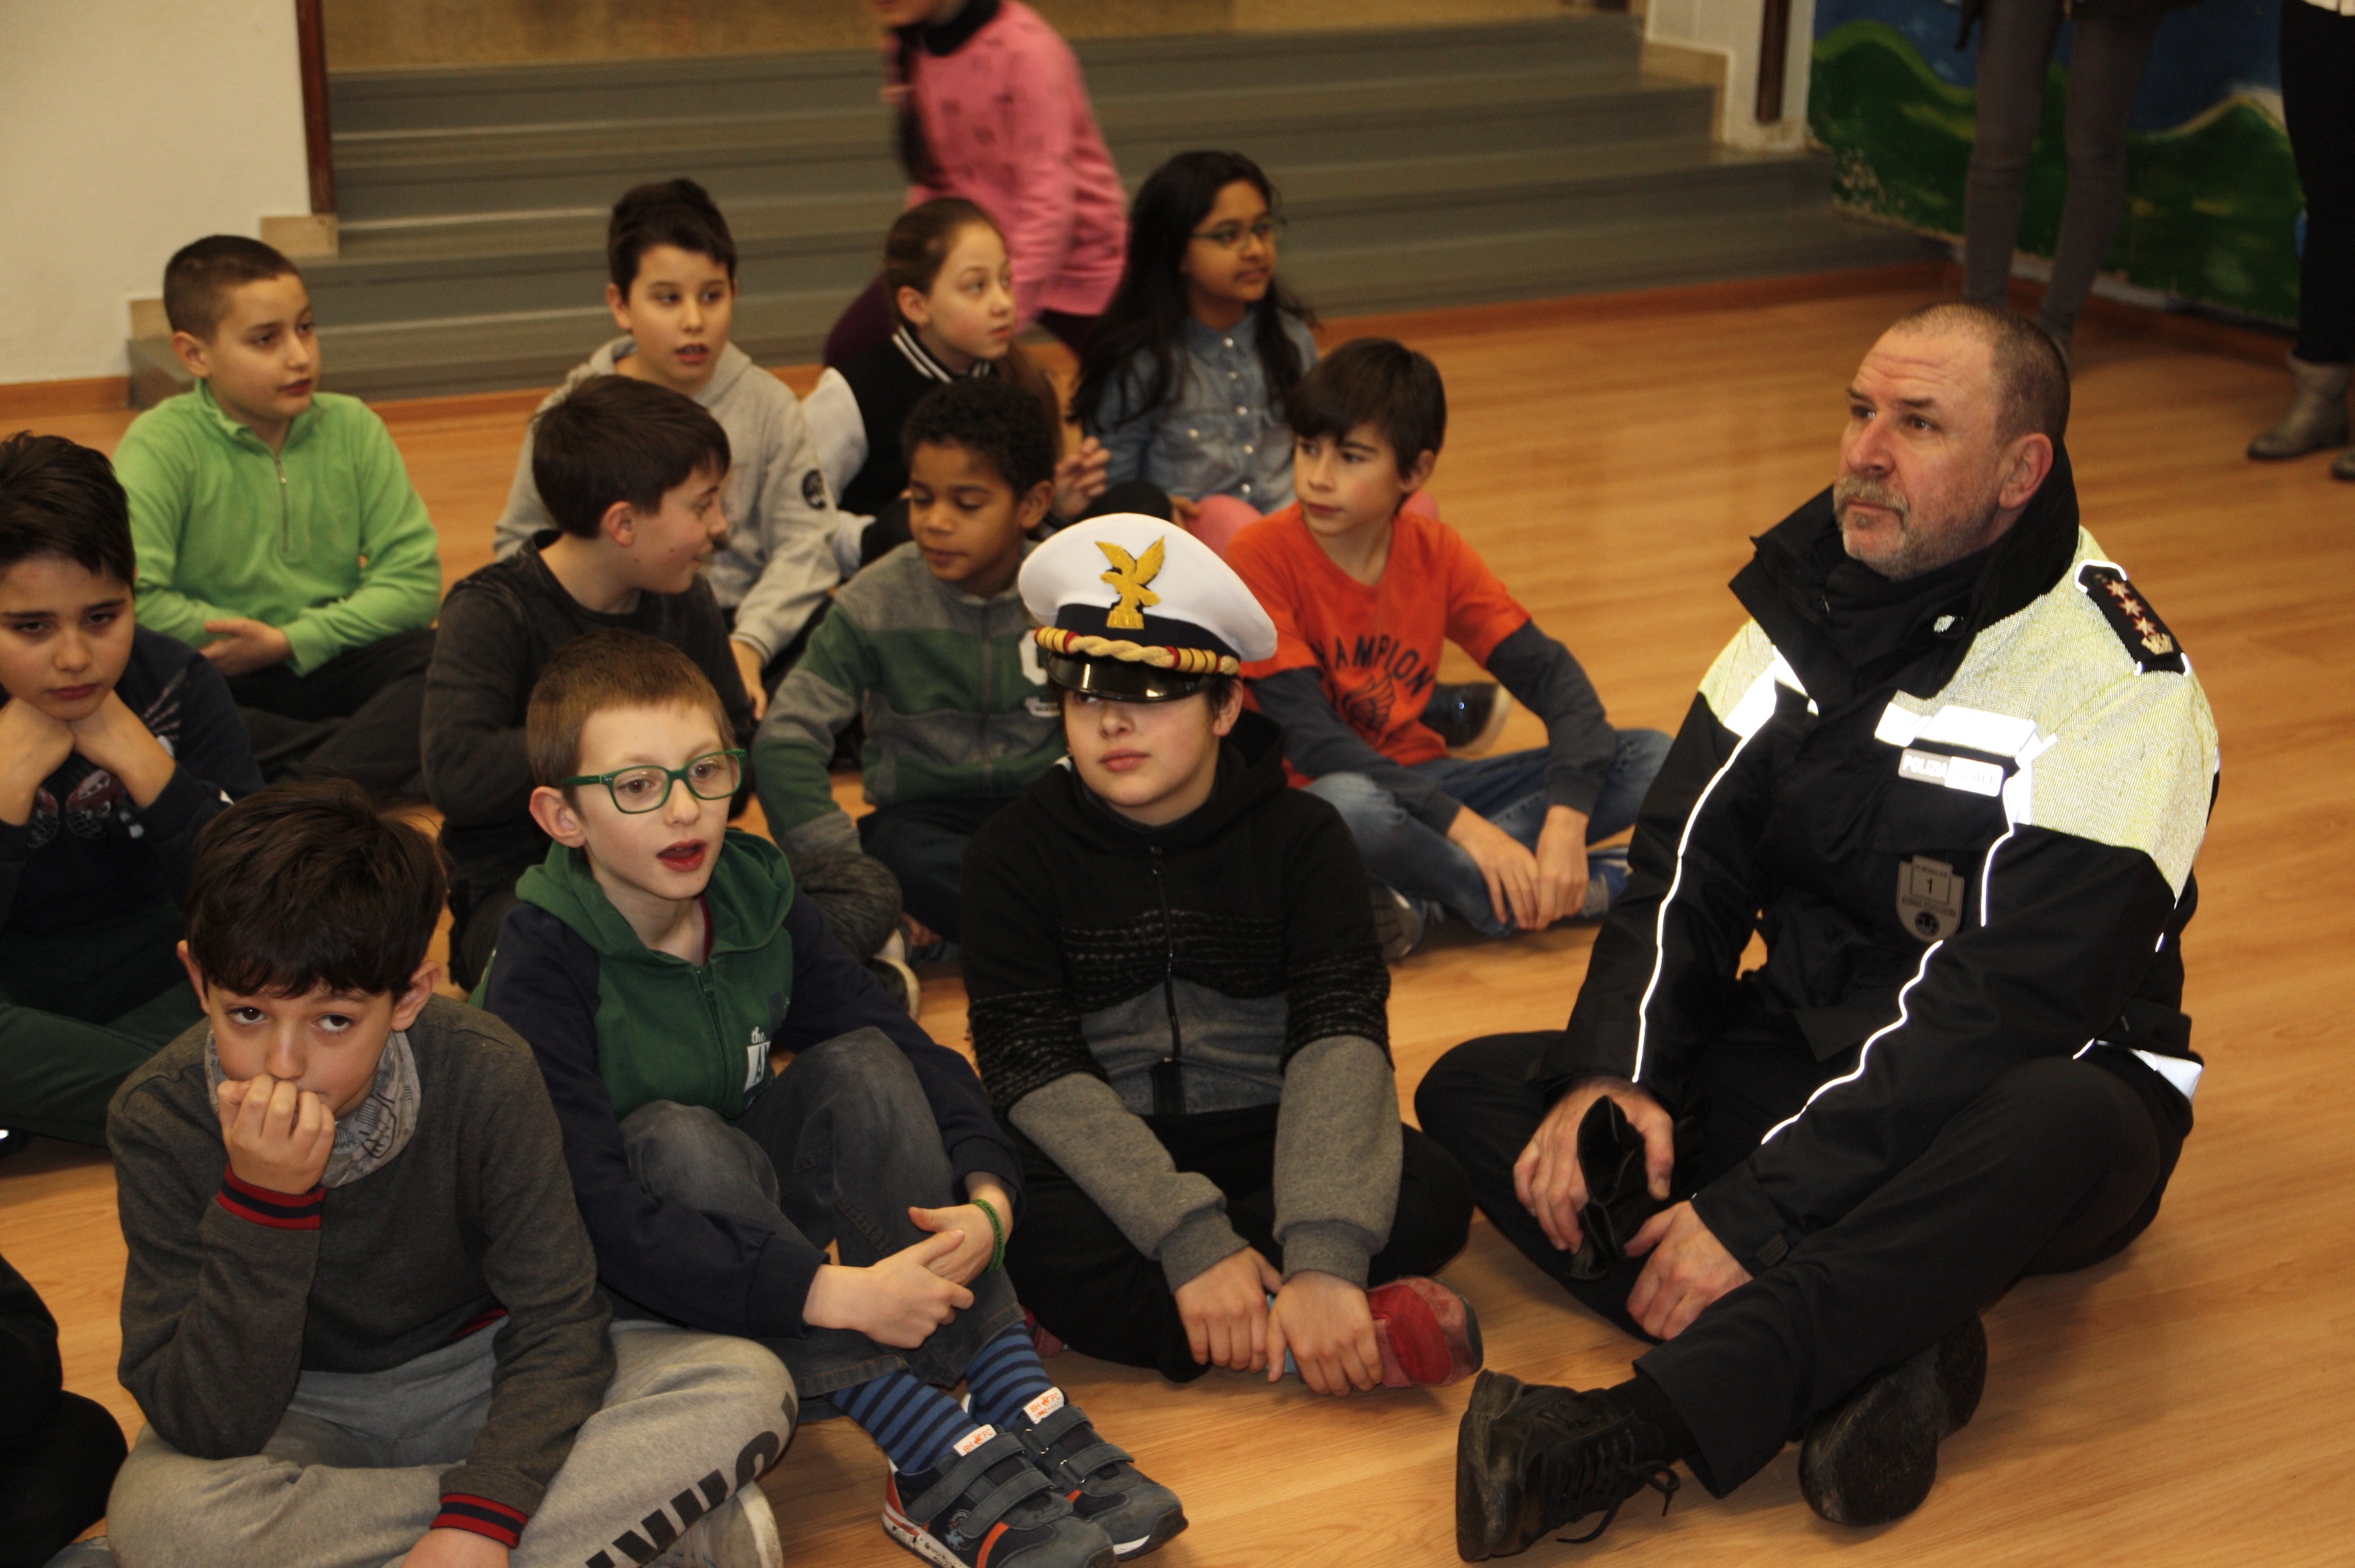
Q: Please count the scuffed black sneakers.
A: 2